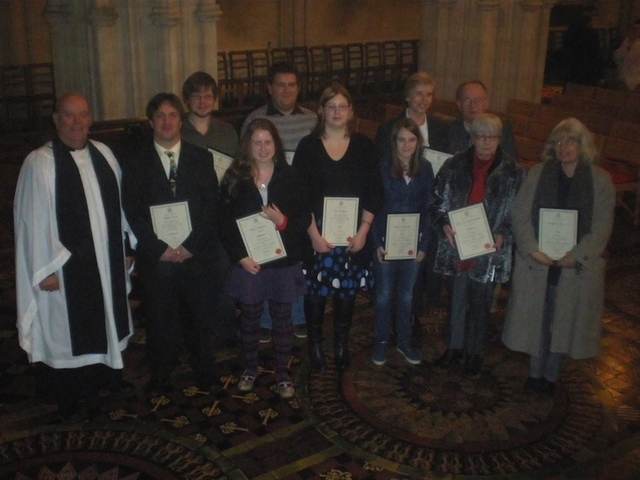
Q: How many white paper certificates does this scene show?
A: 9